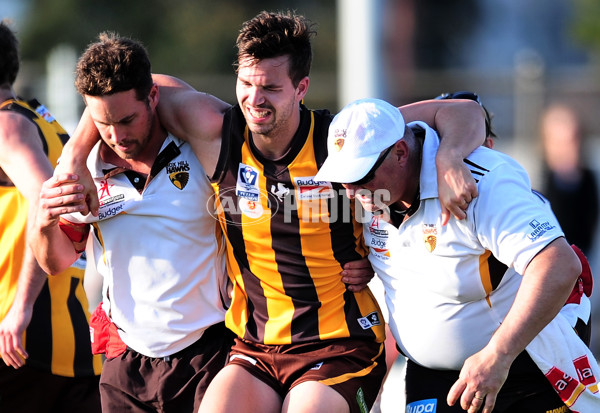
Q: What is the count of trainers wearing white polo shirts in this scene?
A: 2